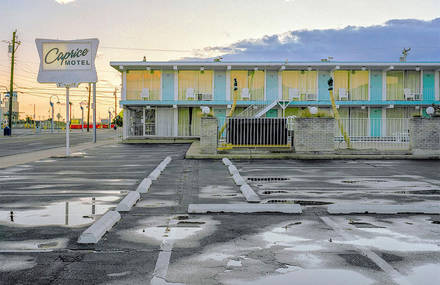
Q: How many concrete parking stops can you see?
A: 11